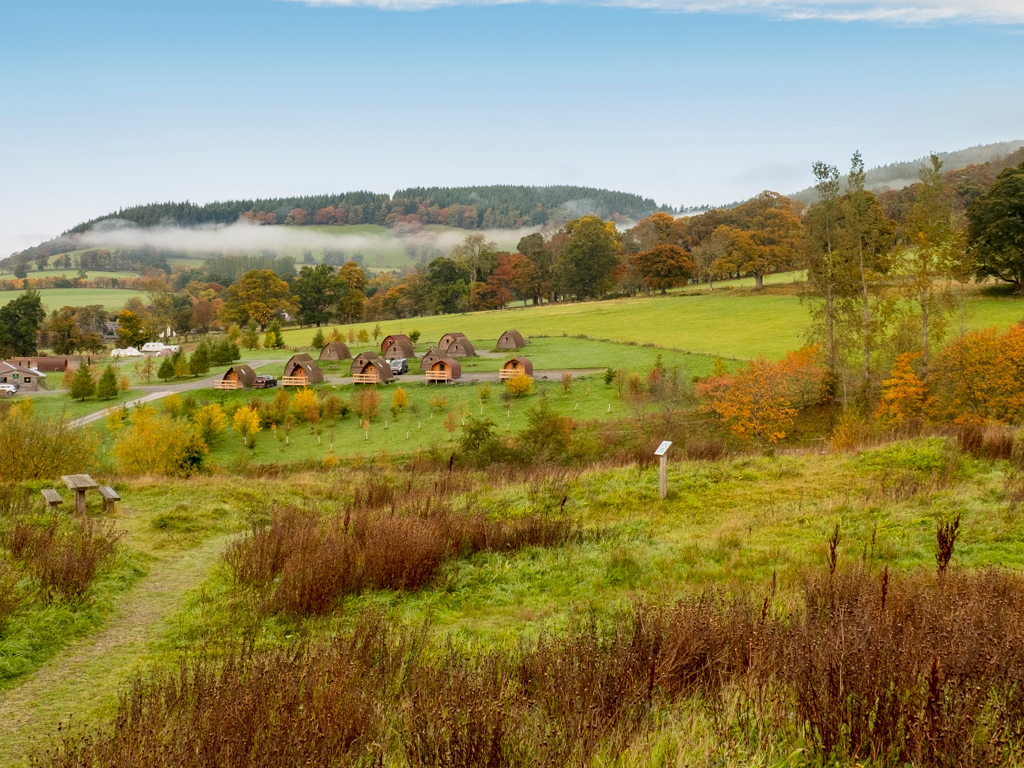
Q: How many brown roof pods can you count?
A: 14